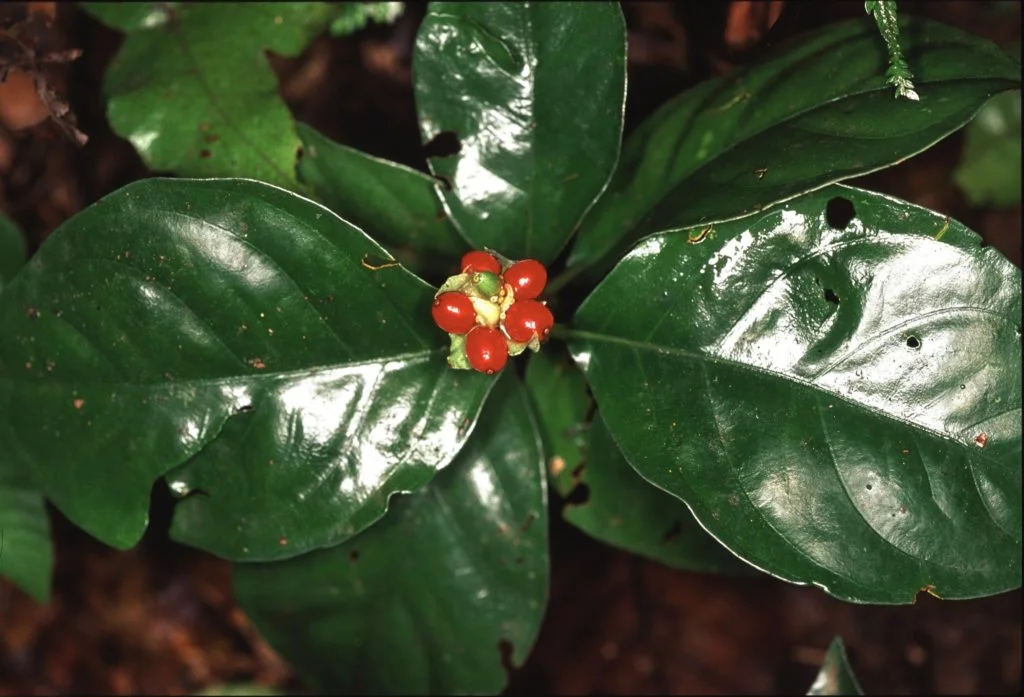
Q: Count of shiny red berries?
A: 5